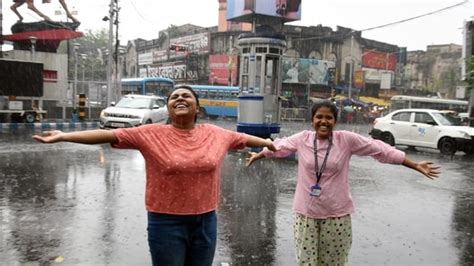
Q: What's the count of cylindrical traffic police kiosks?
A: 1